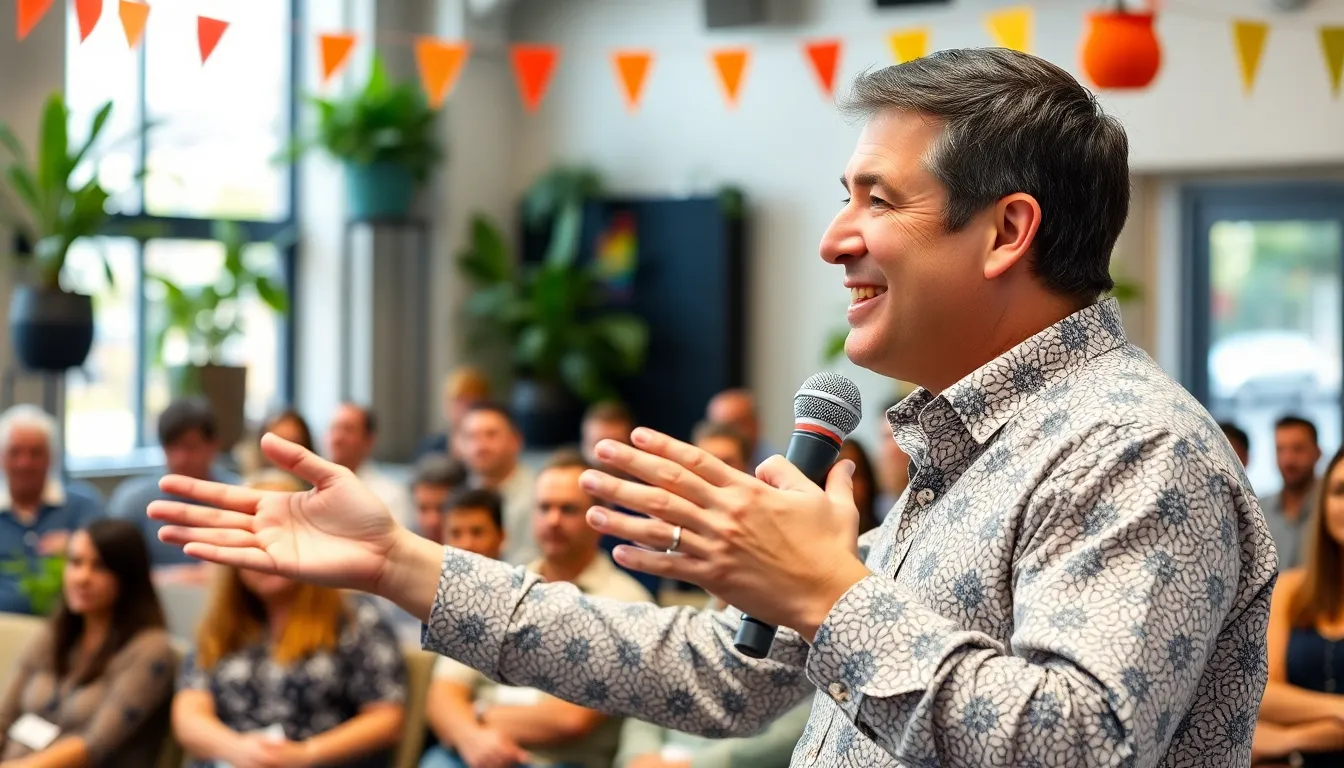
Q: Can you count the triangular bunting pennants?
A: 14